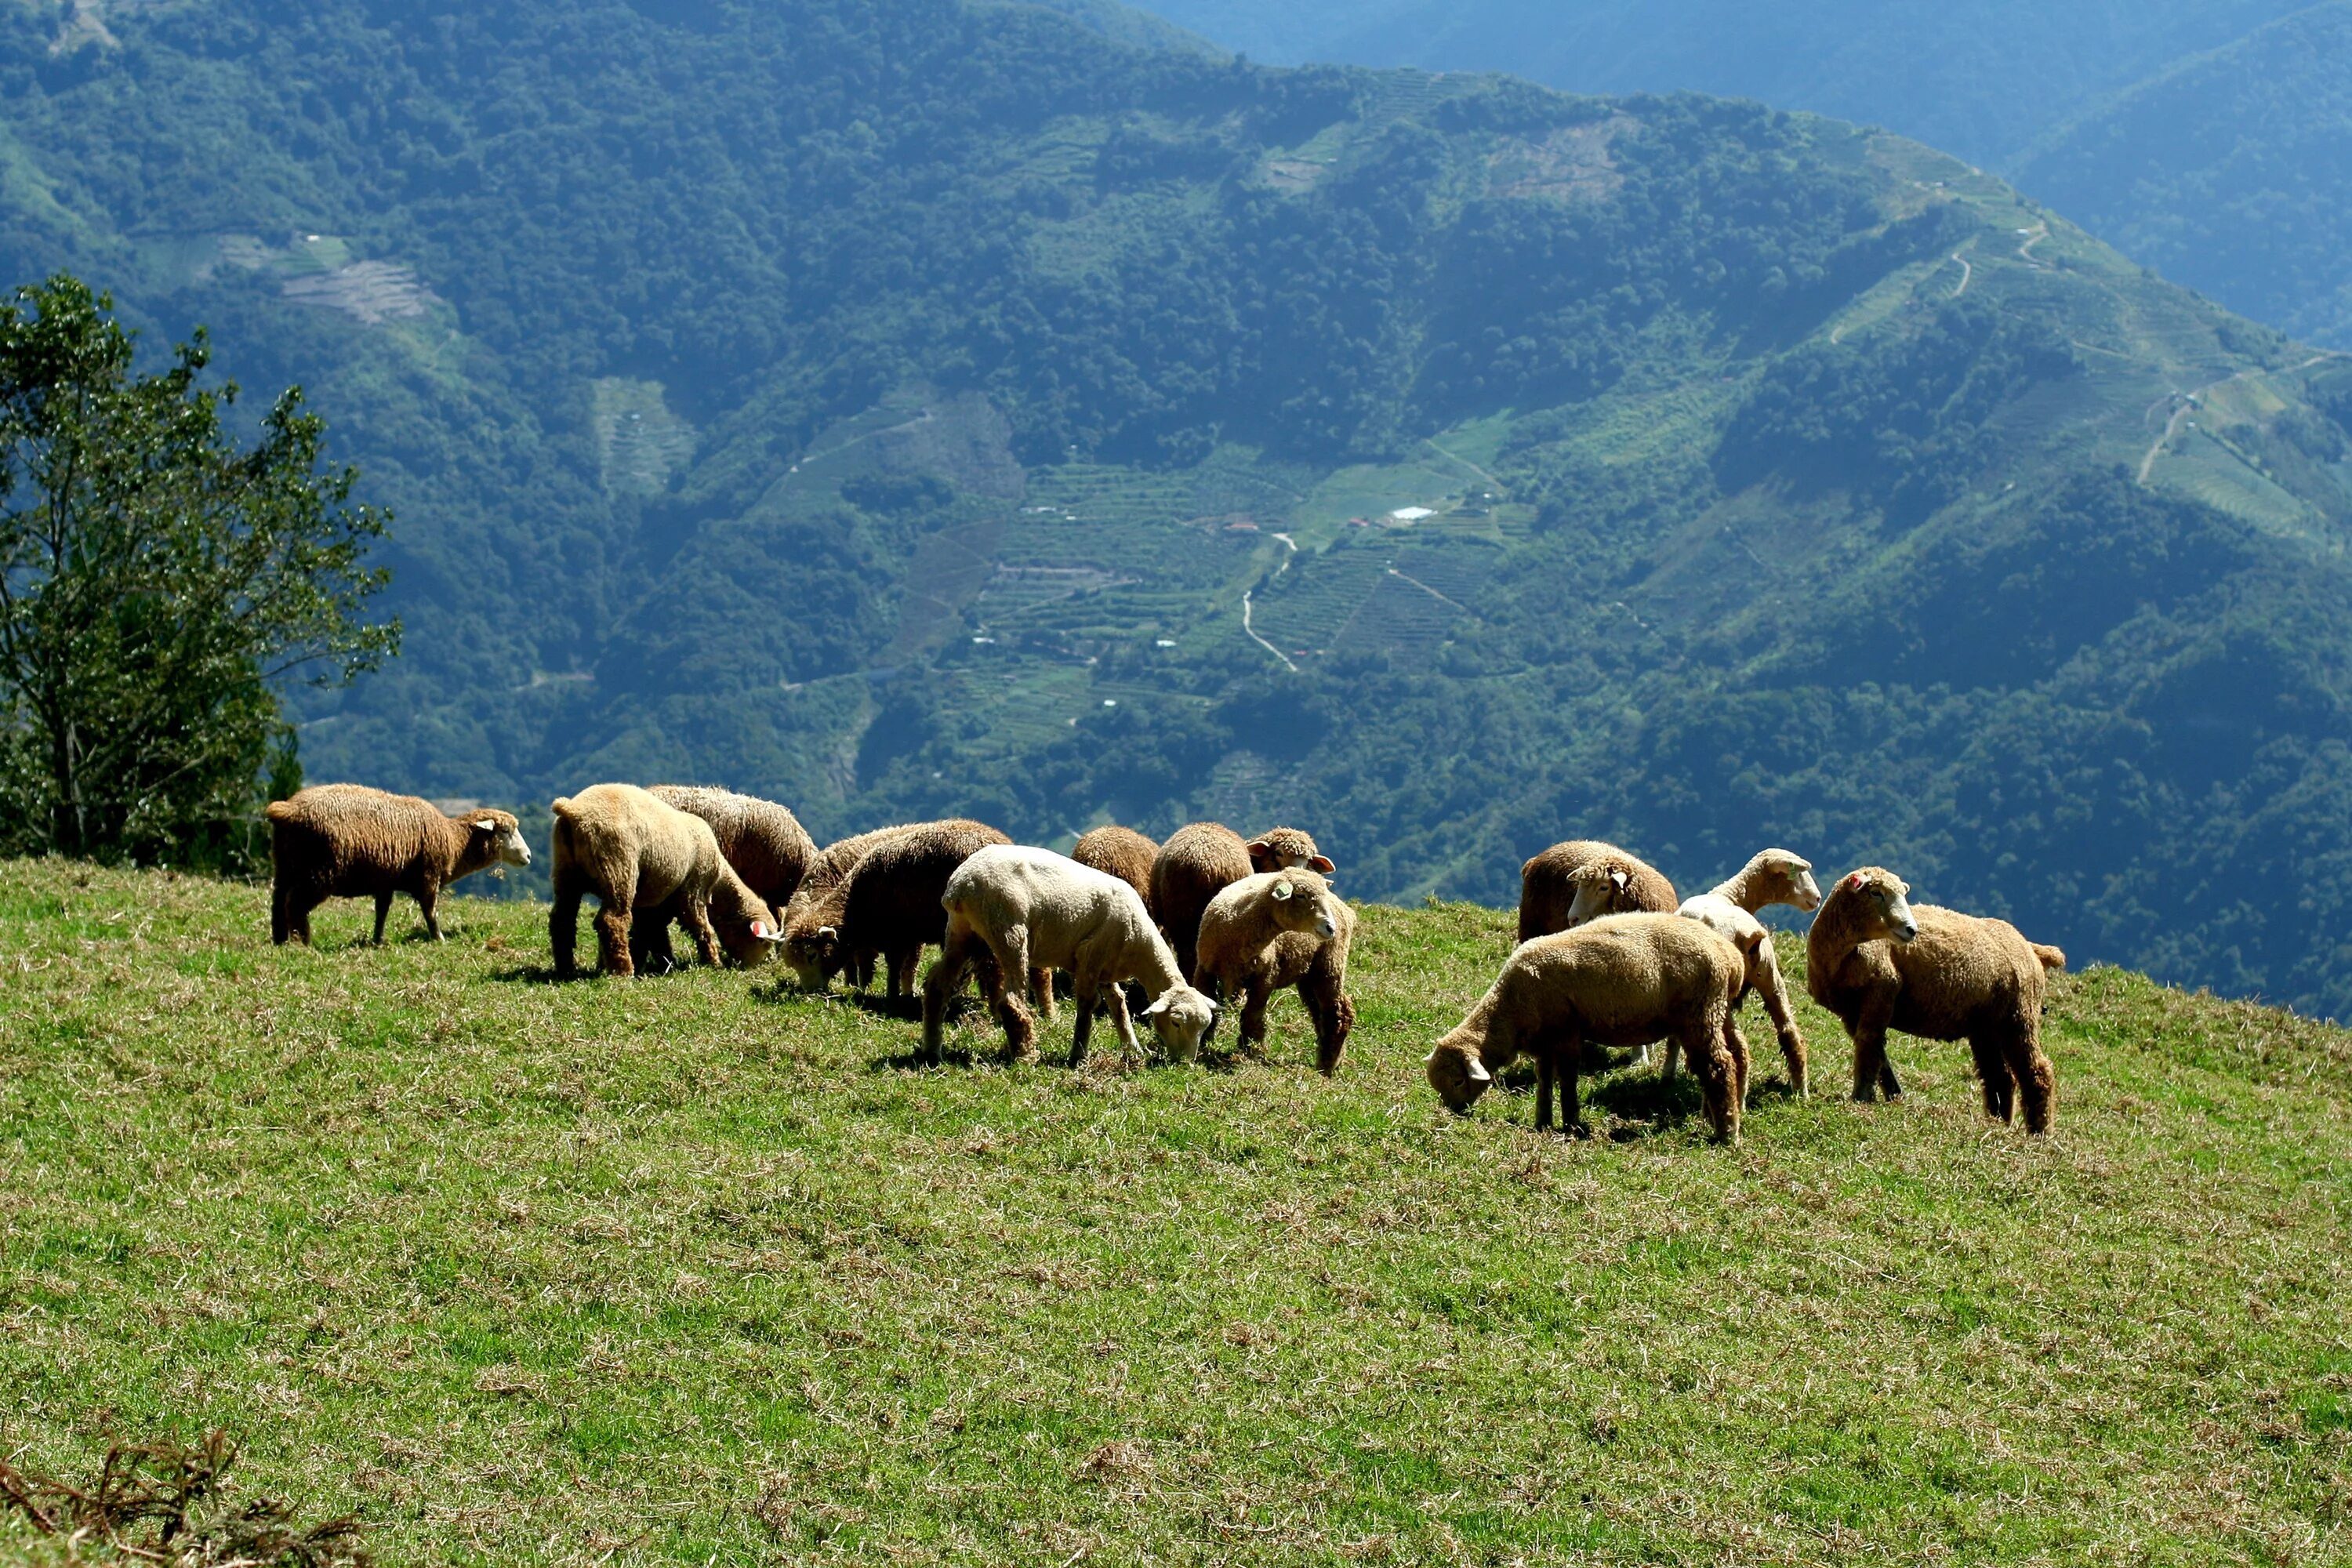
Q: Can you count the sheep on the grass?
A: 14